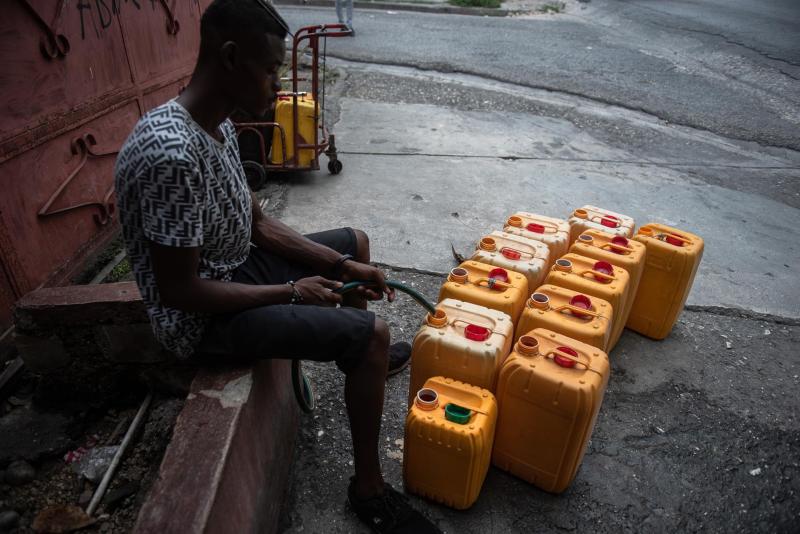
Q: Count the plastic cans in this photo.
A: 12